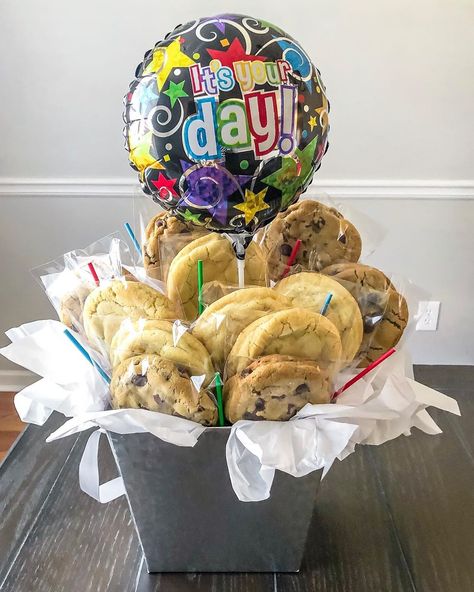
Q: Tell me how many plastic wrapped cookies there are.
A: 12